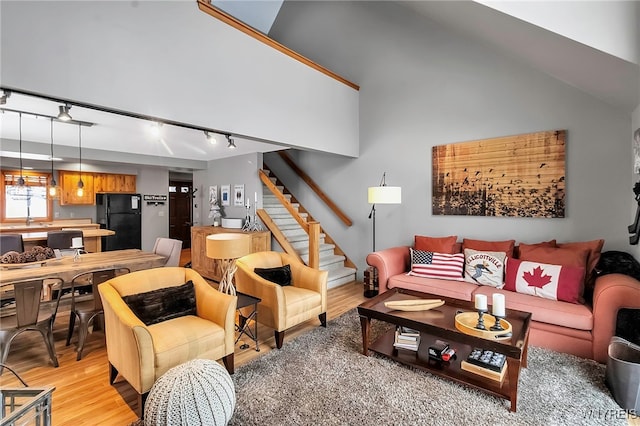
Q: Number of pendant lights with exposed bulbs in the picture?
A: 3